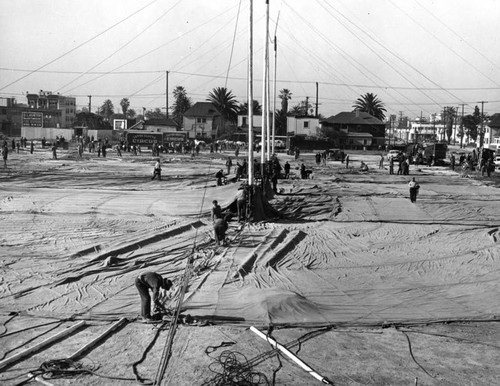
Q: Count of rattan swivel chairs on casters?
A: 0